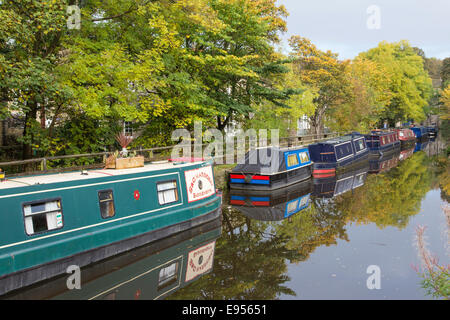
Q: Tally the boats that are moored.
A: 7